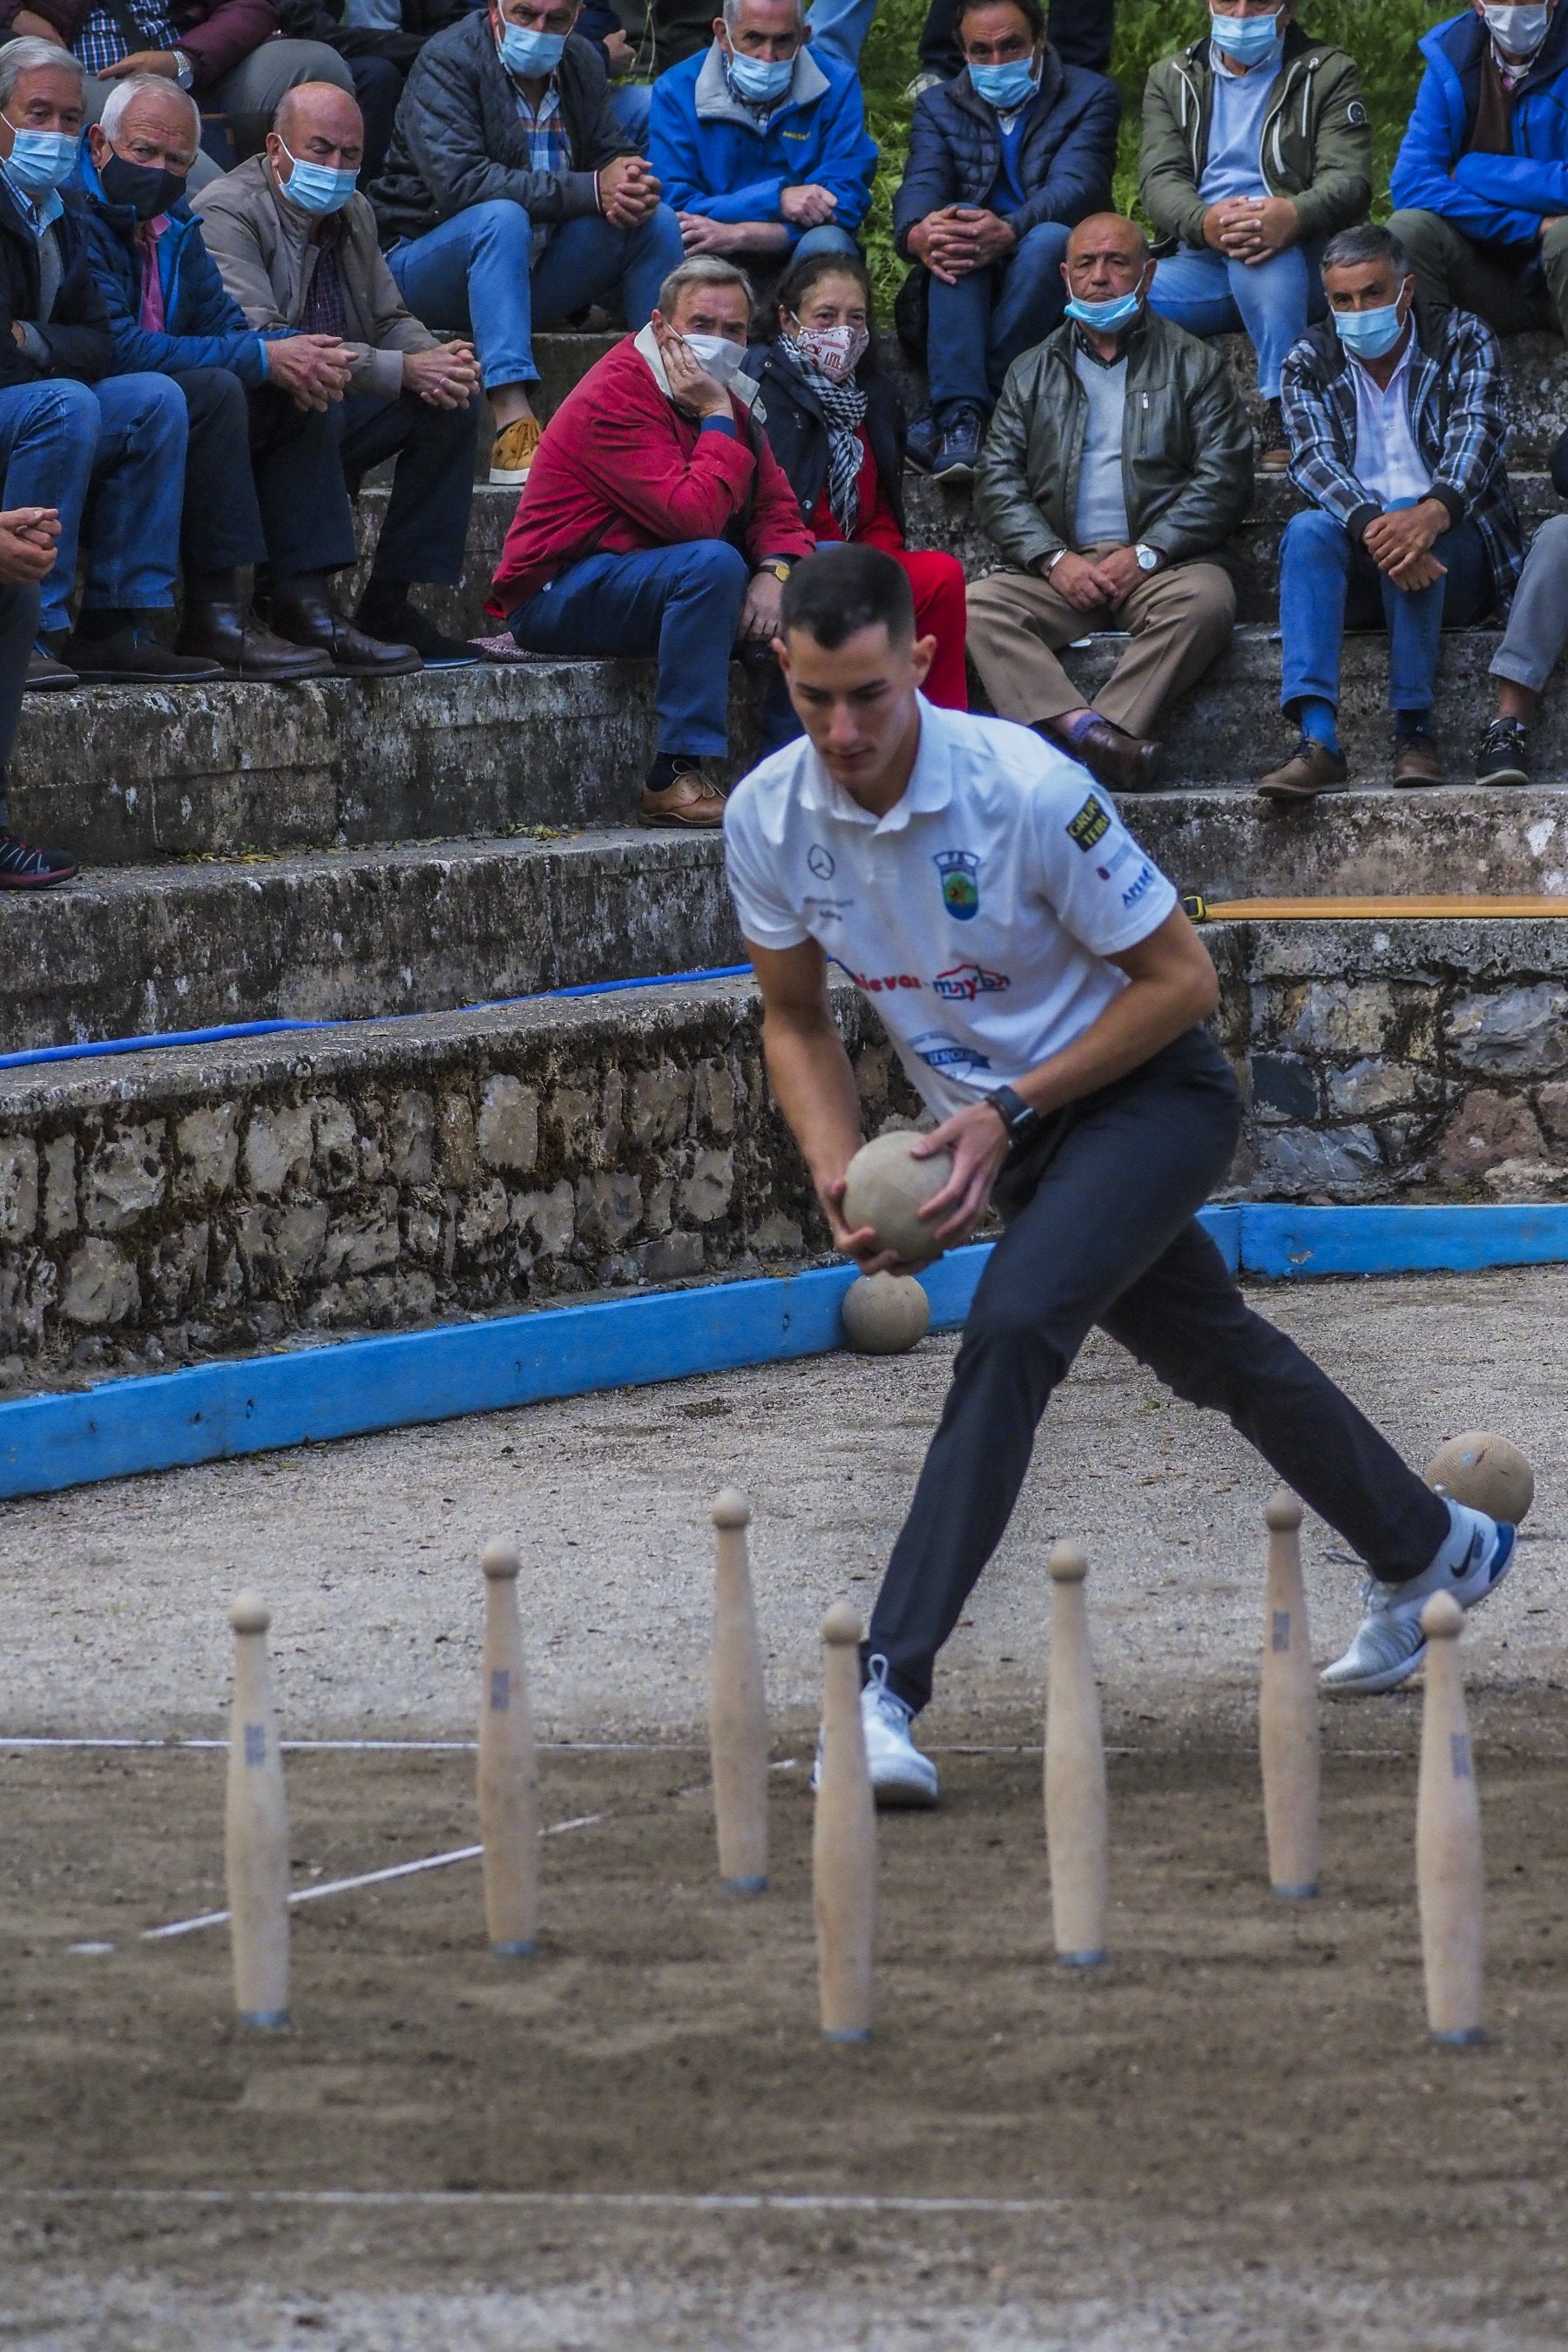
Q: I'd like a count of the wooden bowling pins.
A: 7